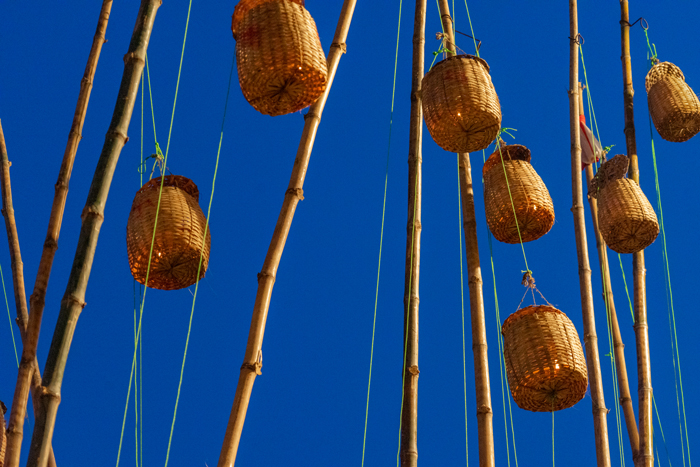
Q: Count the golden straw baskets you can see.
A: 7